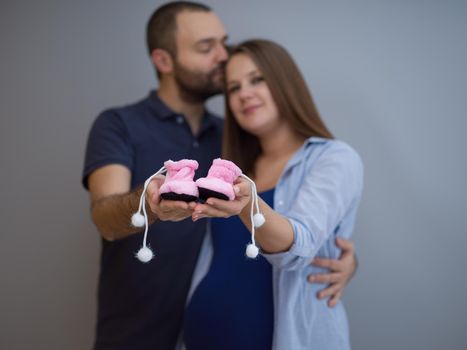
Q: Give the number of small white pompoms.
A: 4